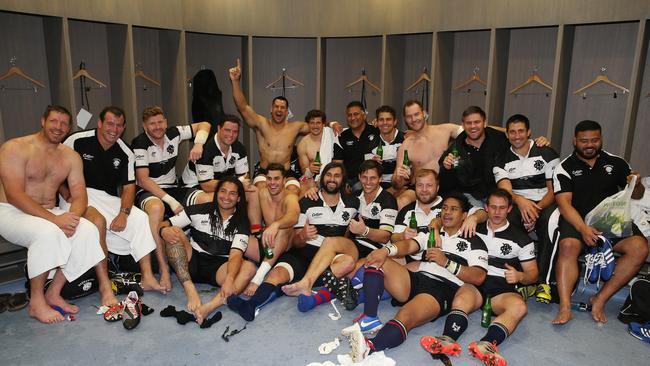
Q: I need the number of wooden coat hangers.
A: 9